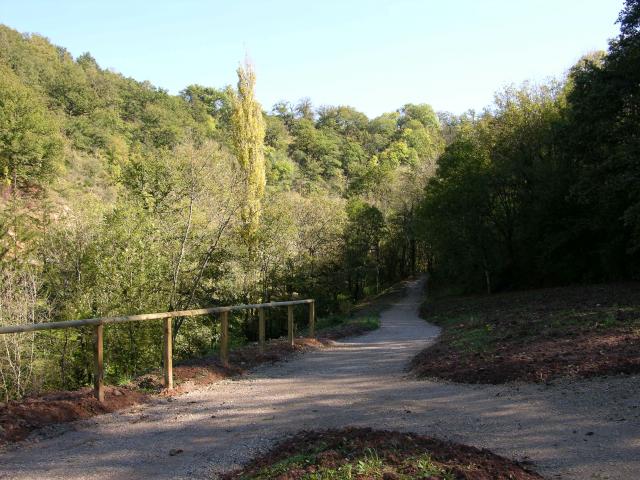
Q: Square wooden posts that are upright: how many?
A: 6